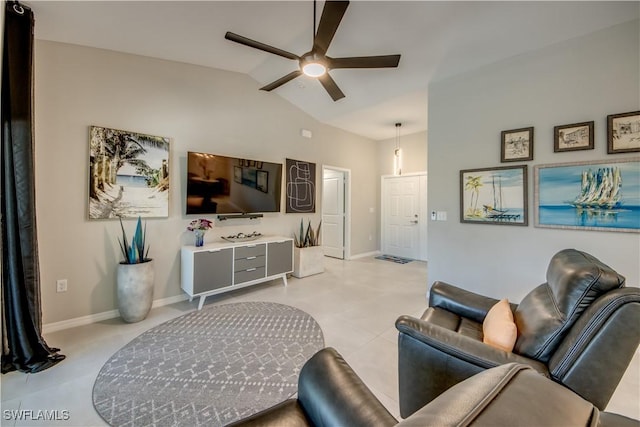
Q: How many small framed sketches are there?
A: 3